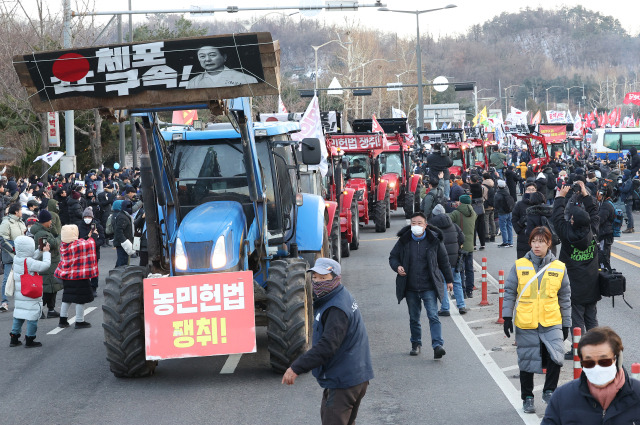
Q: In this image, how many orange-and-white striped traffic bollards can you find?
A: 4